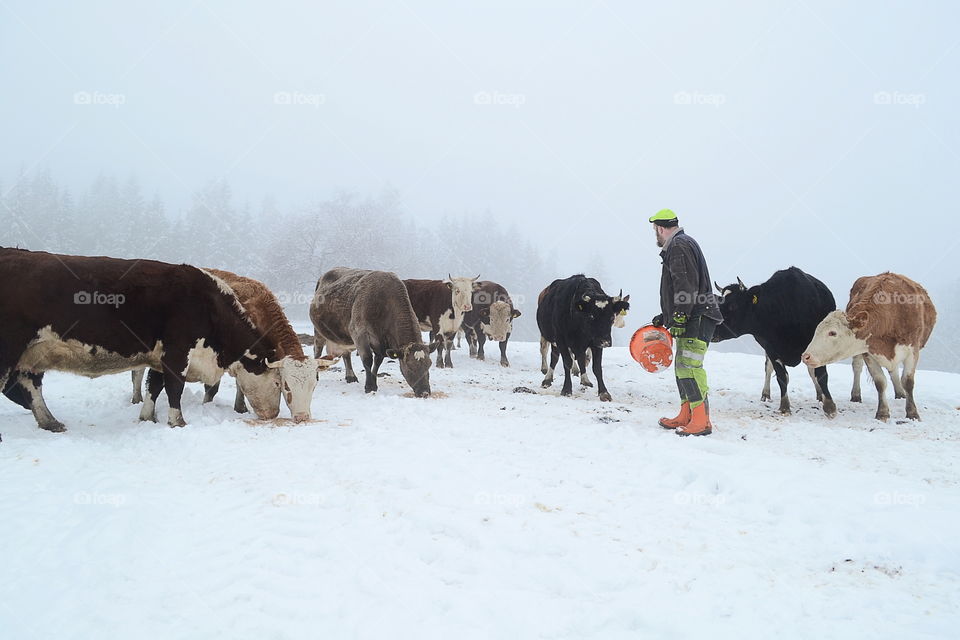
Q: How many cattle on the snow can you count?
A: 9